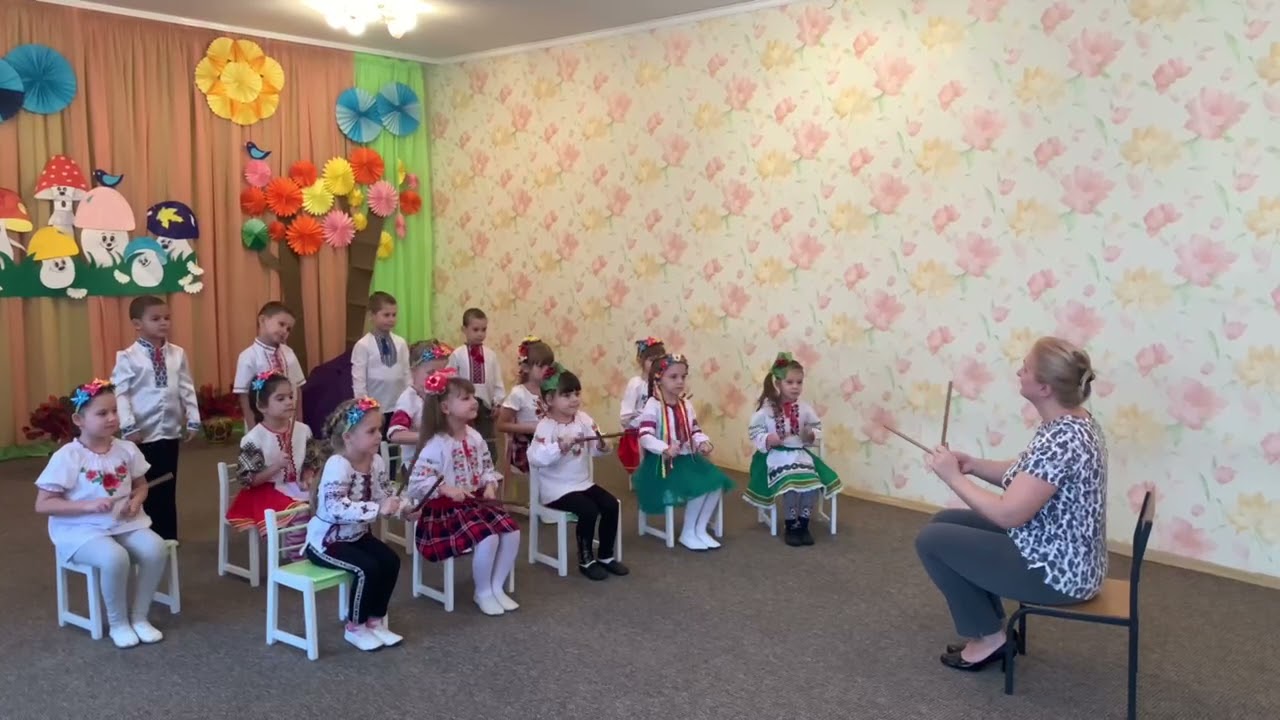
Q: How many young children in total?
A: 14